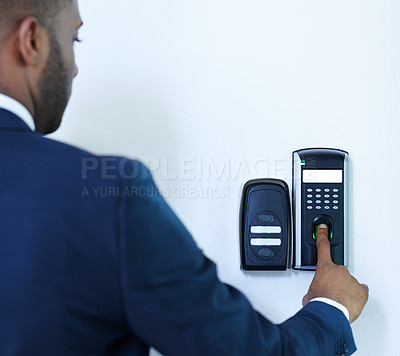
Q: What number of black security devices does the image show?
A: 2